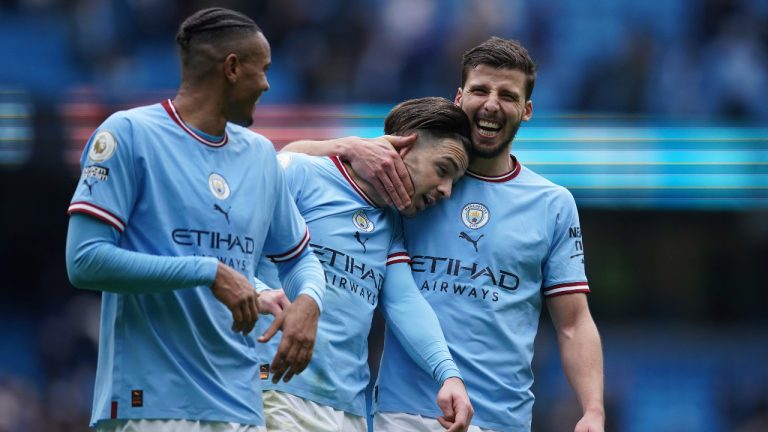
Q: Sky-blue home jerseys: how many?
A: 3